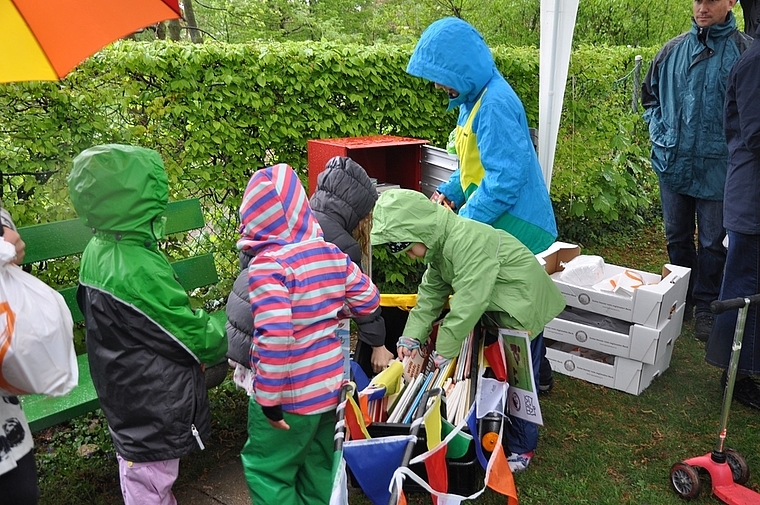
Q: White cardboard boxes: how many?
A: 3